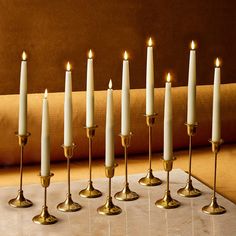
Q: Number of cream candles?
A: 10